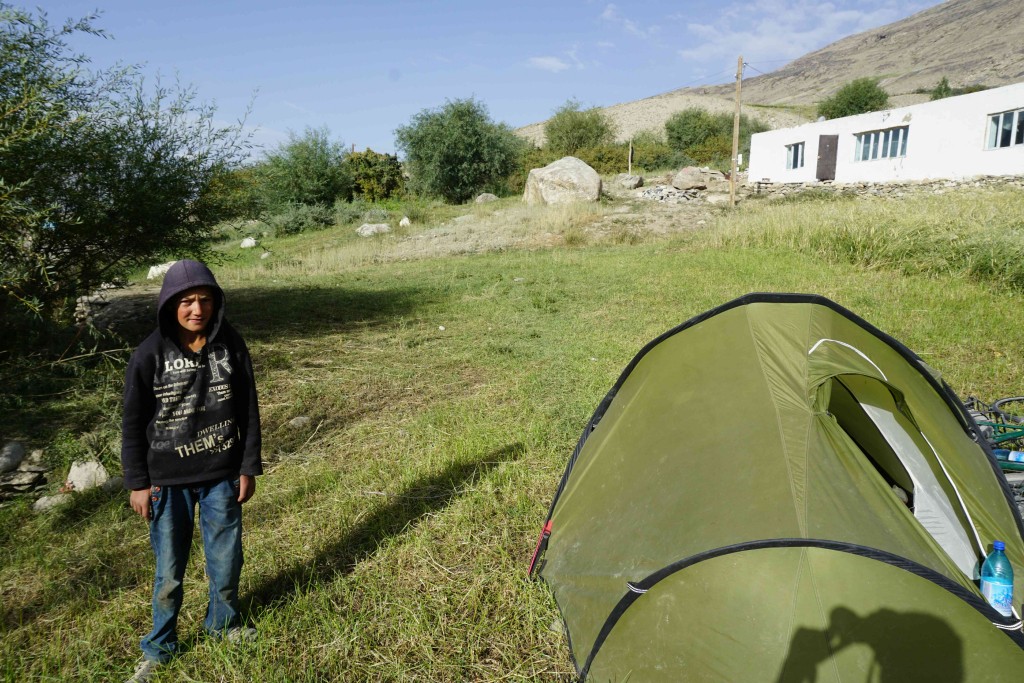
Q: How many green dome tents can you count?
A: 1